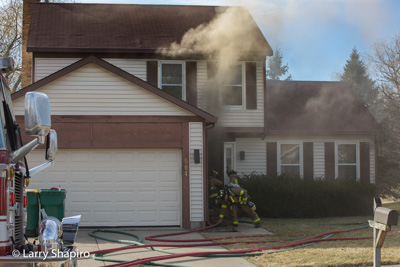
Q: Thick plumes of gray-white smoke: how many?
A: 1